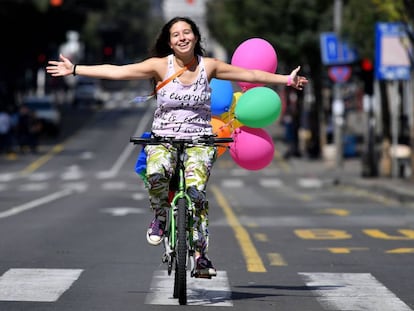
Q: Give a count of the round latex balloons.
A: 6